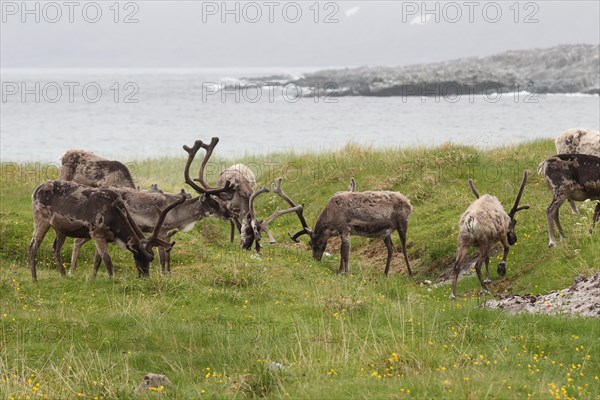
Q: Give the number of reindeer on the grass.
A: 8